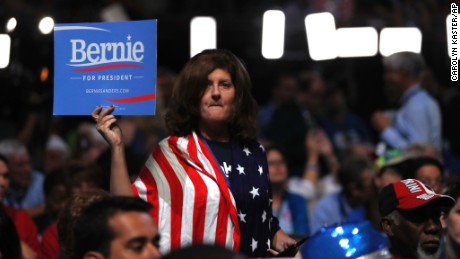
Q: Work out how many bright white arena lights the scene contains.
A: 9